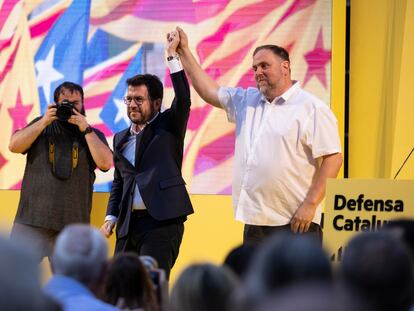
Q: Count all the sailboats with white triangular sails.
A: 0